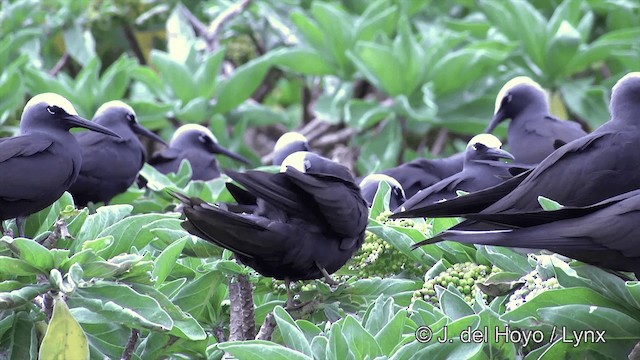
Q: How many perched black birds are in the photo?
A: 10